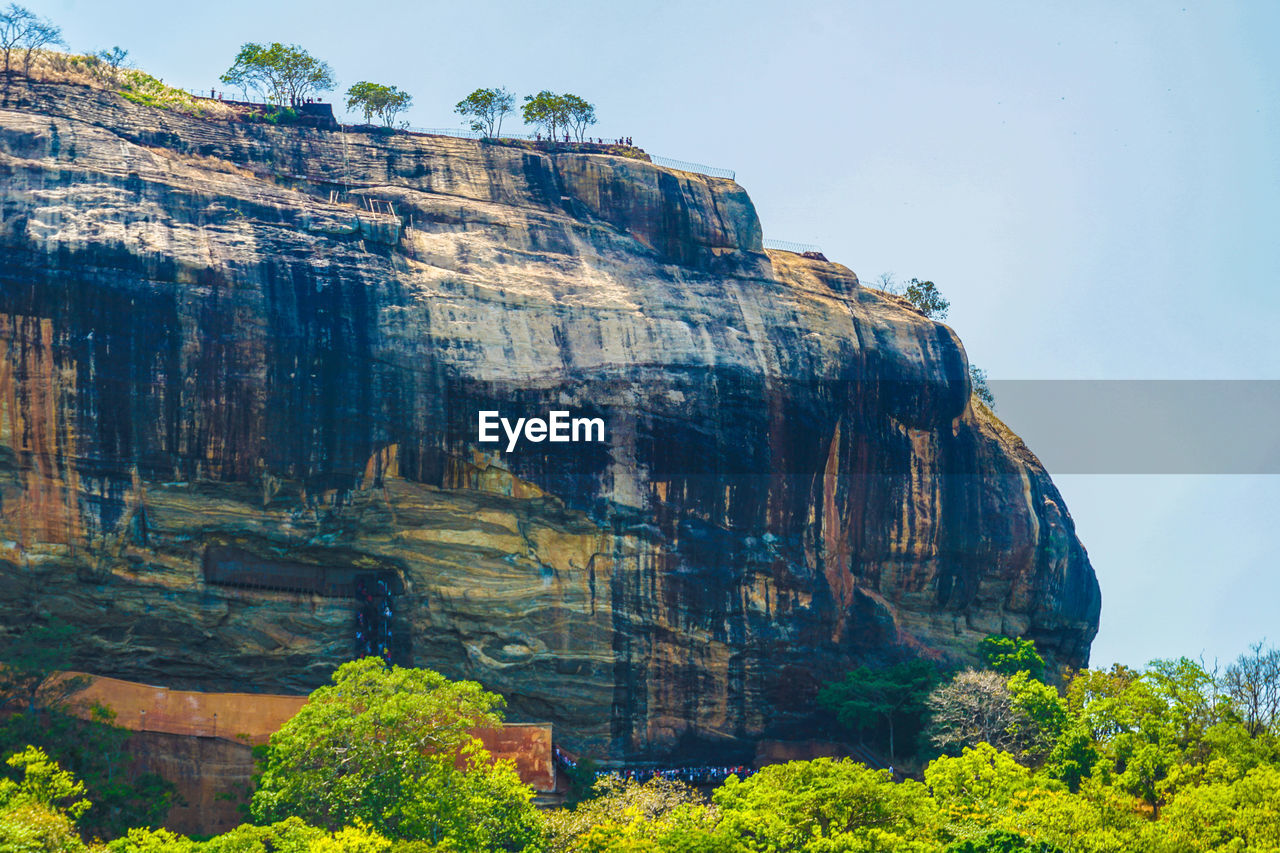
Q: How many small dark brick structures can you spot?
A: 1